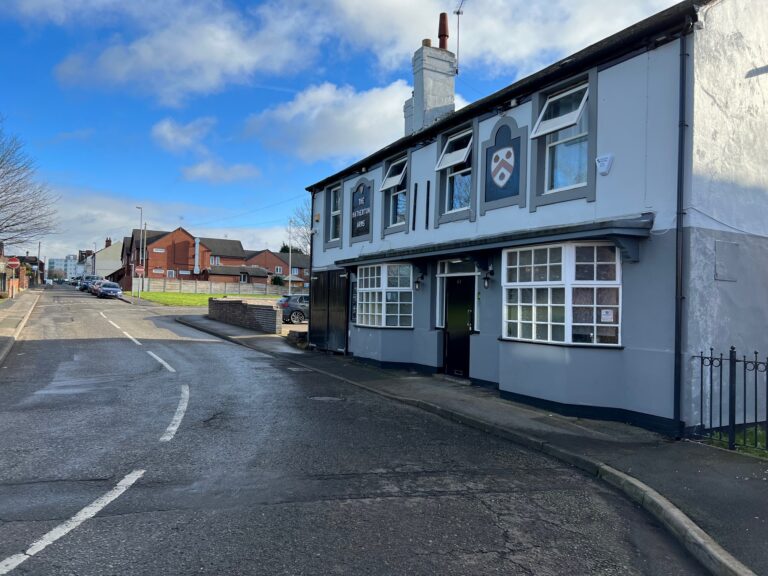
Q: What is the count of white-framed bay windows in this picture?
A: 2